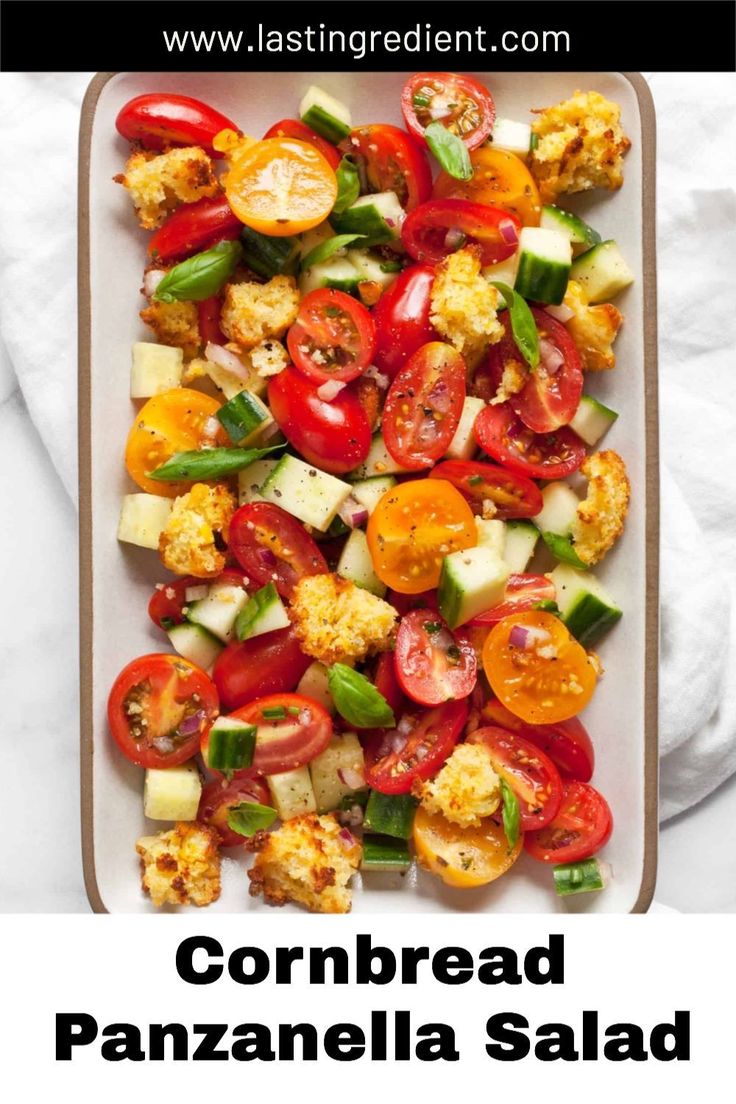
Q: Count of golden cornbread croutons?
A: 12